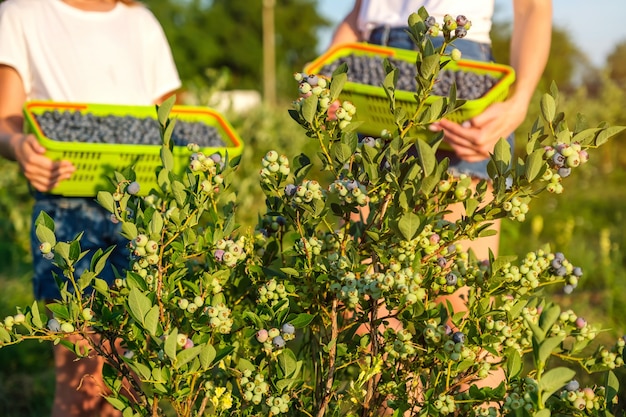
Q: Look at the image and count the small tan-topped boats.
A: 0